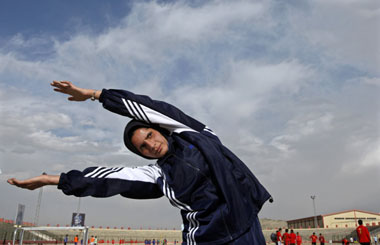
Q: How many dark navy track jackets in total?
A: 1